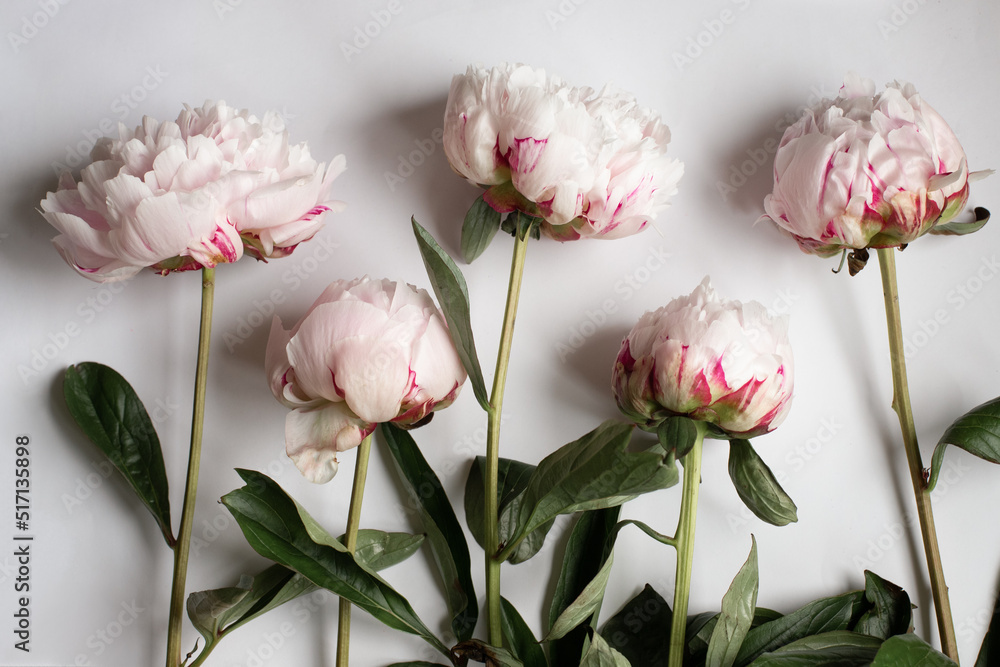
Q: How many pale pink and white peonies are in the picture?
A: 5